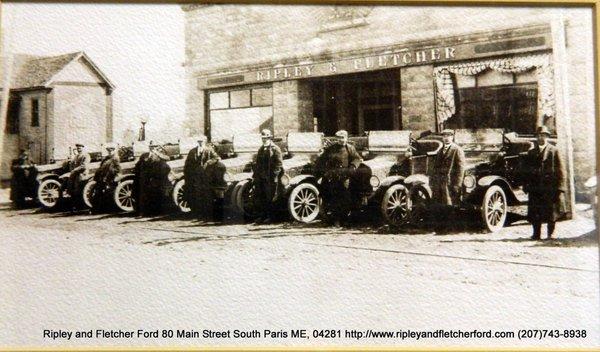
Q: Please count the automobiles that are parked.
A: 8